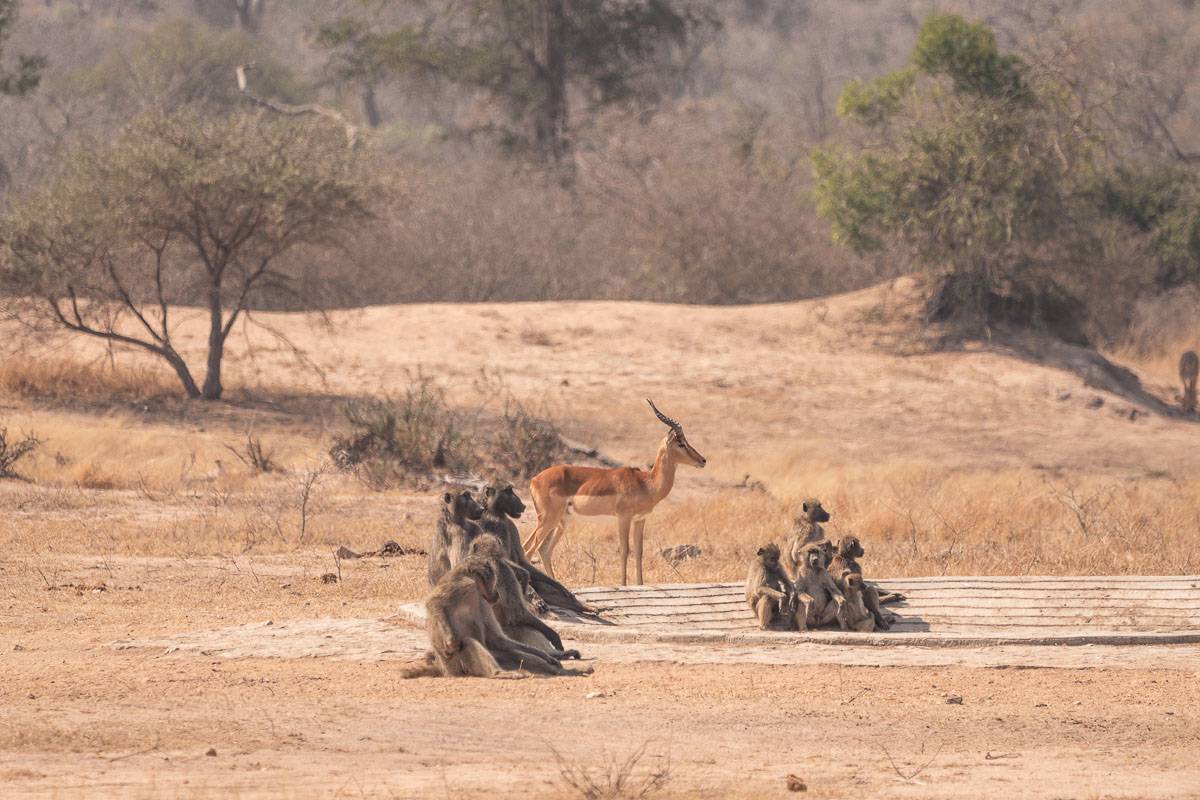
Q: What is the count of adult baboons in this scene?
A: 4